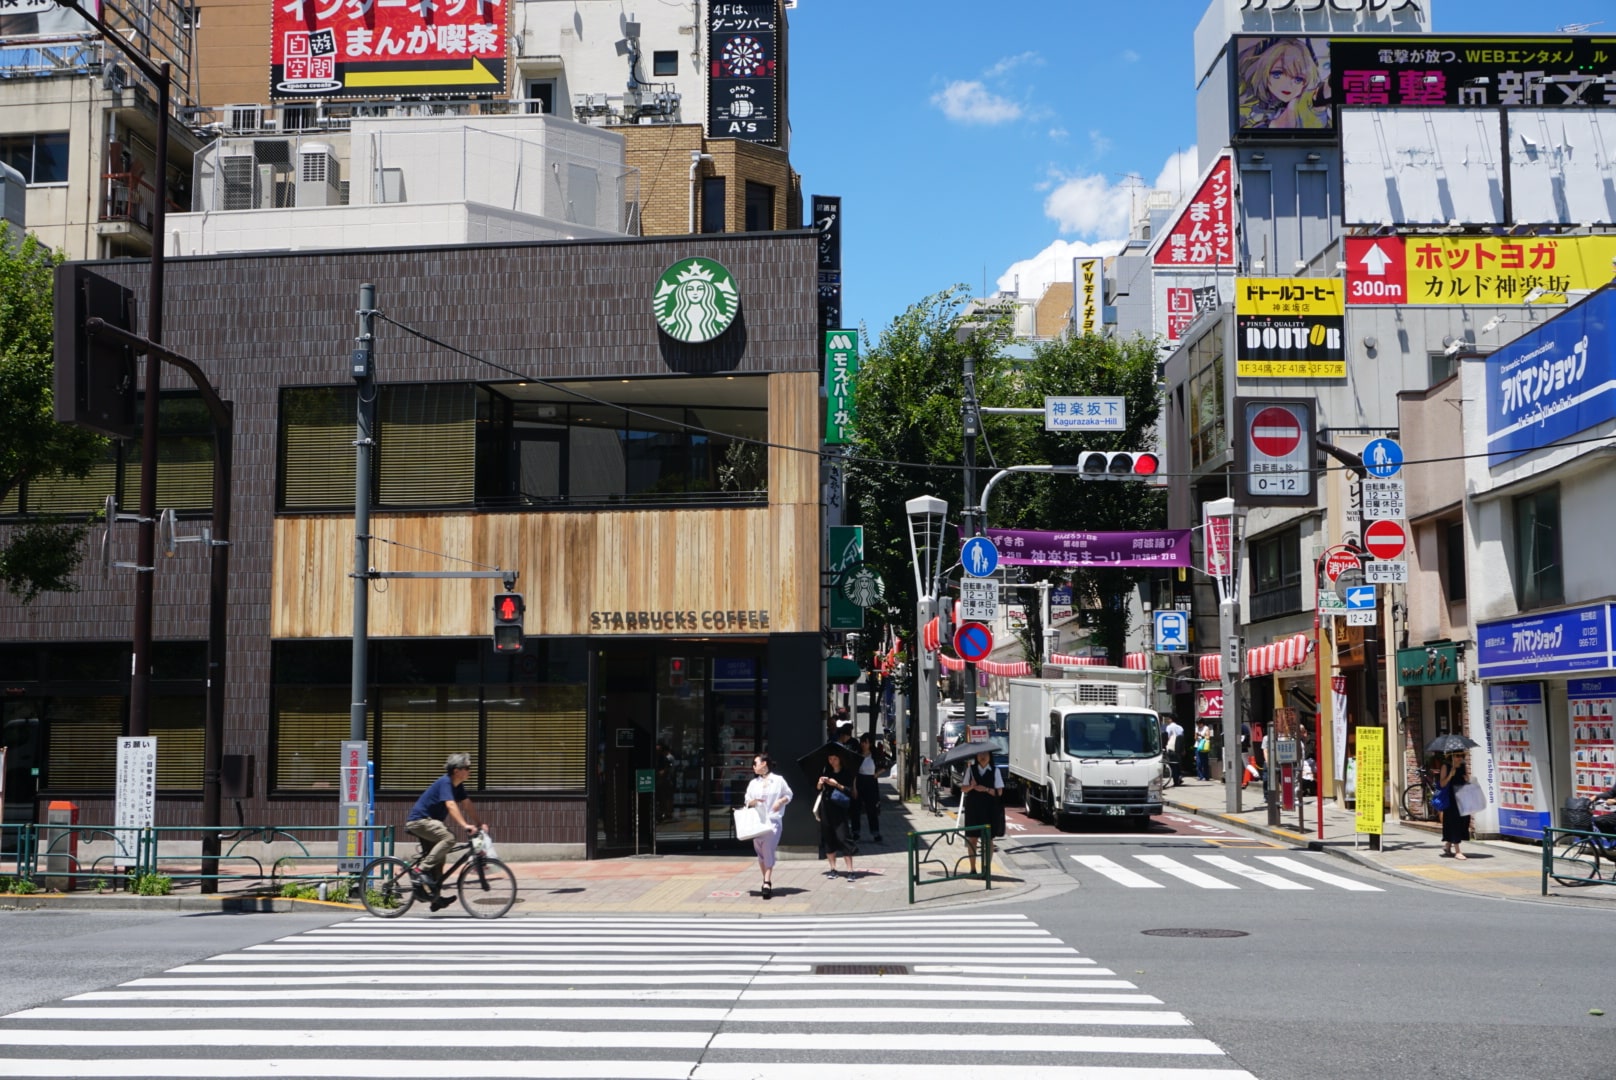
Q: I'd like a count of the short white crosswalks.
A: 4